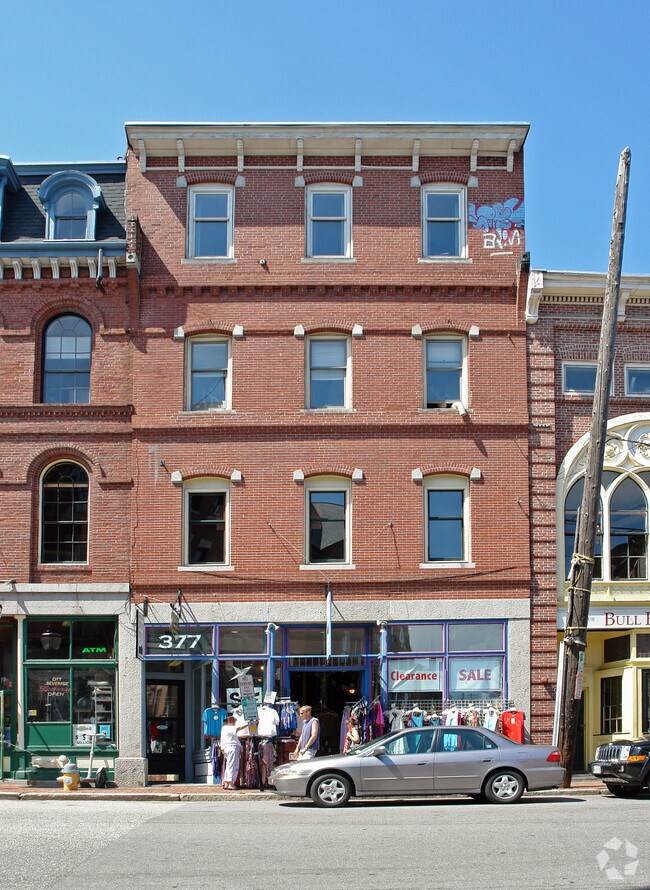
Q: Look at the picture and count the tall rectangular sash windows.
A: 9